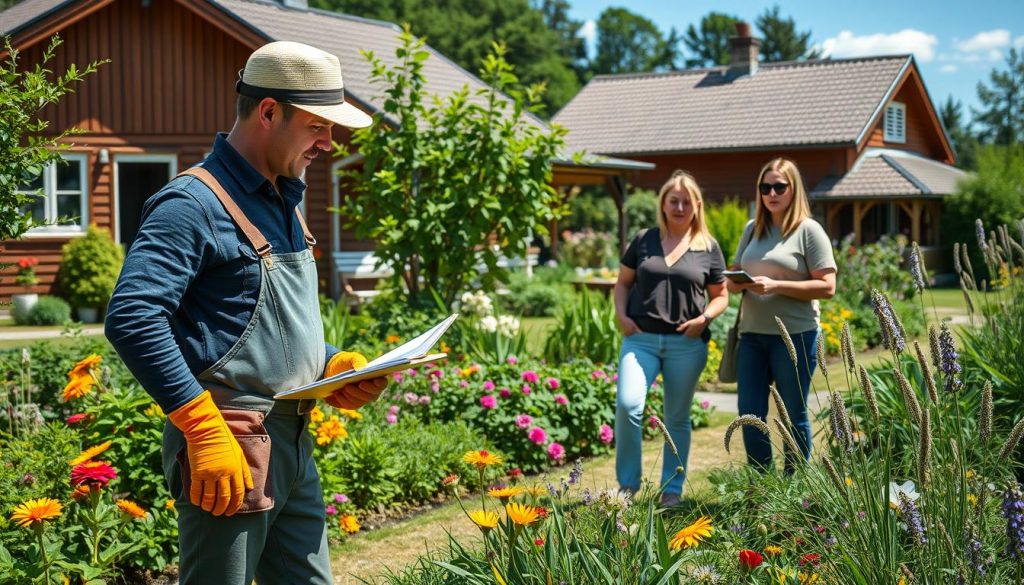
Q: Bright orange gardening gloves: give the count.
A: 2